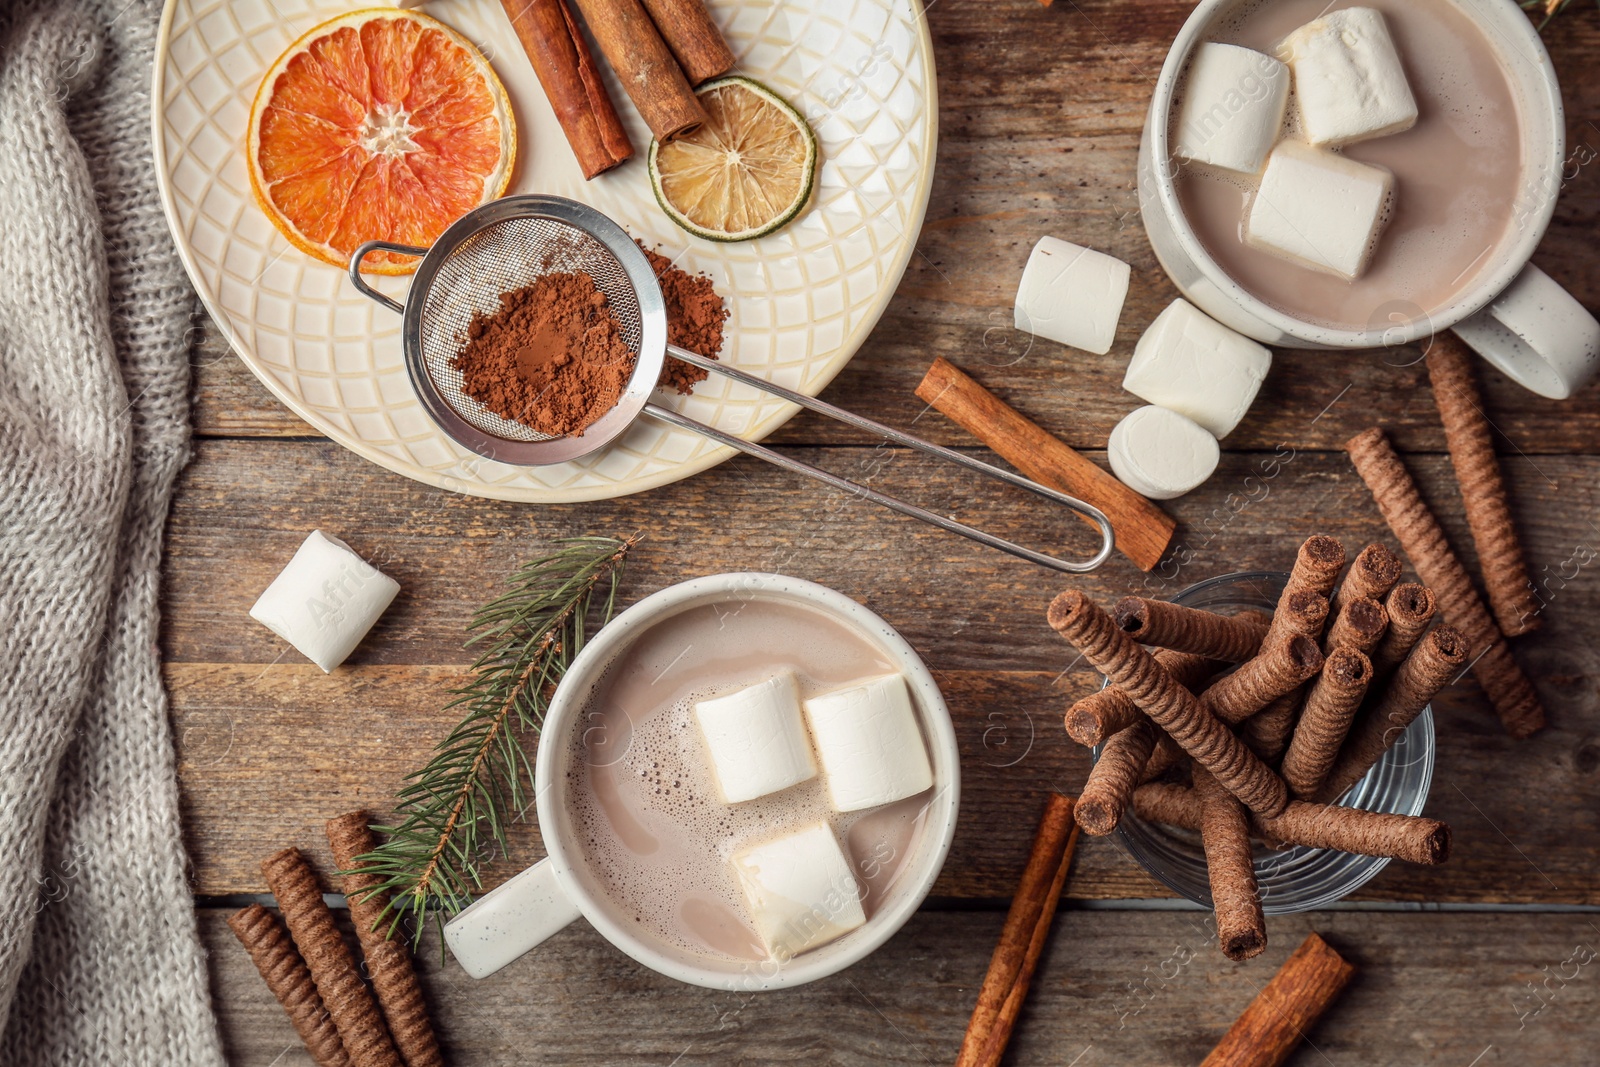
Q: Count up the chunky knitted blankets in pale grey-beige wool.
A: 1